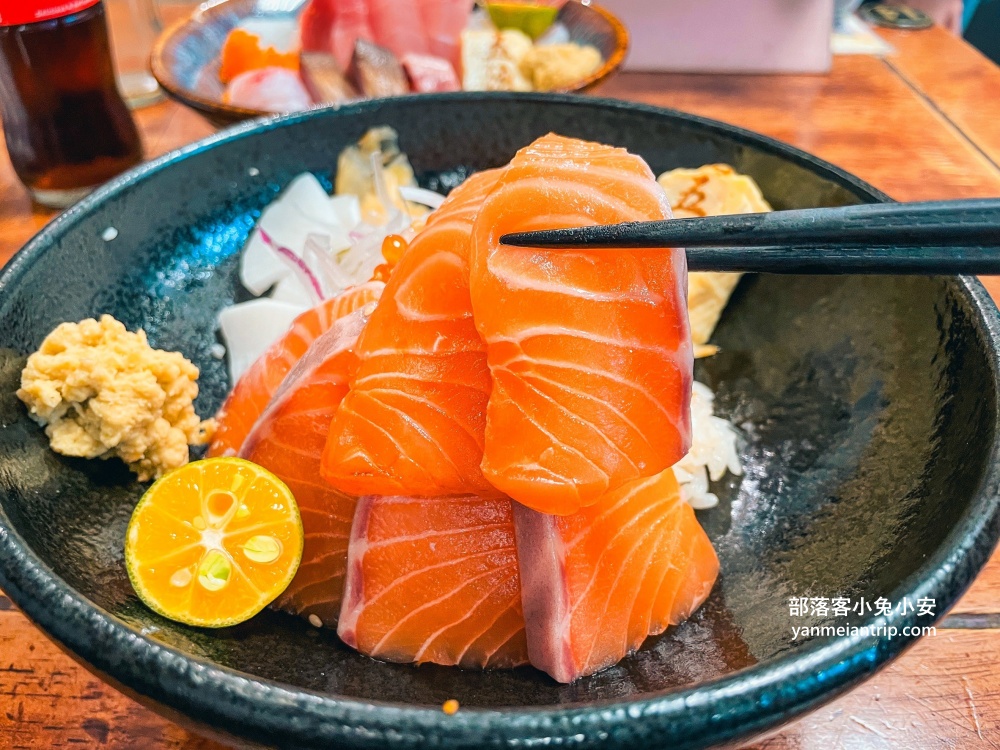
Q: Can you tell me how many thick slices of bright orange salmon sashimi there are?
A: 6